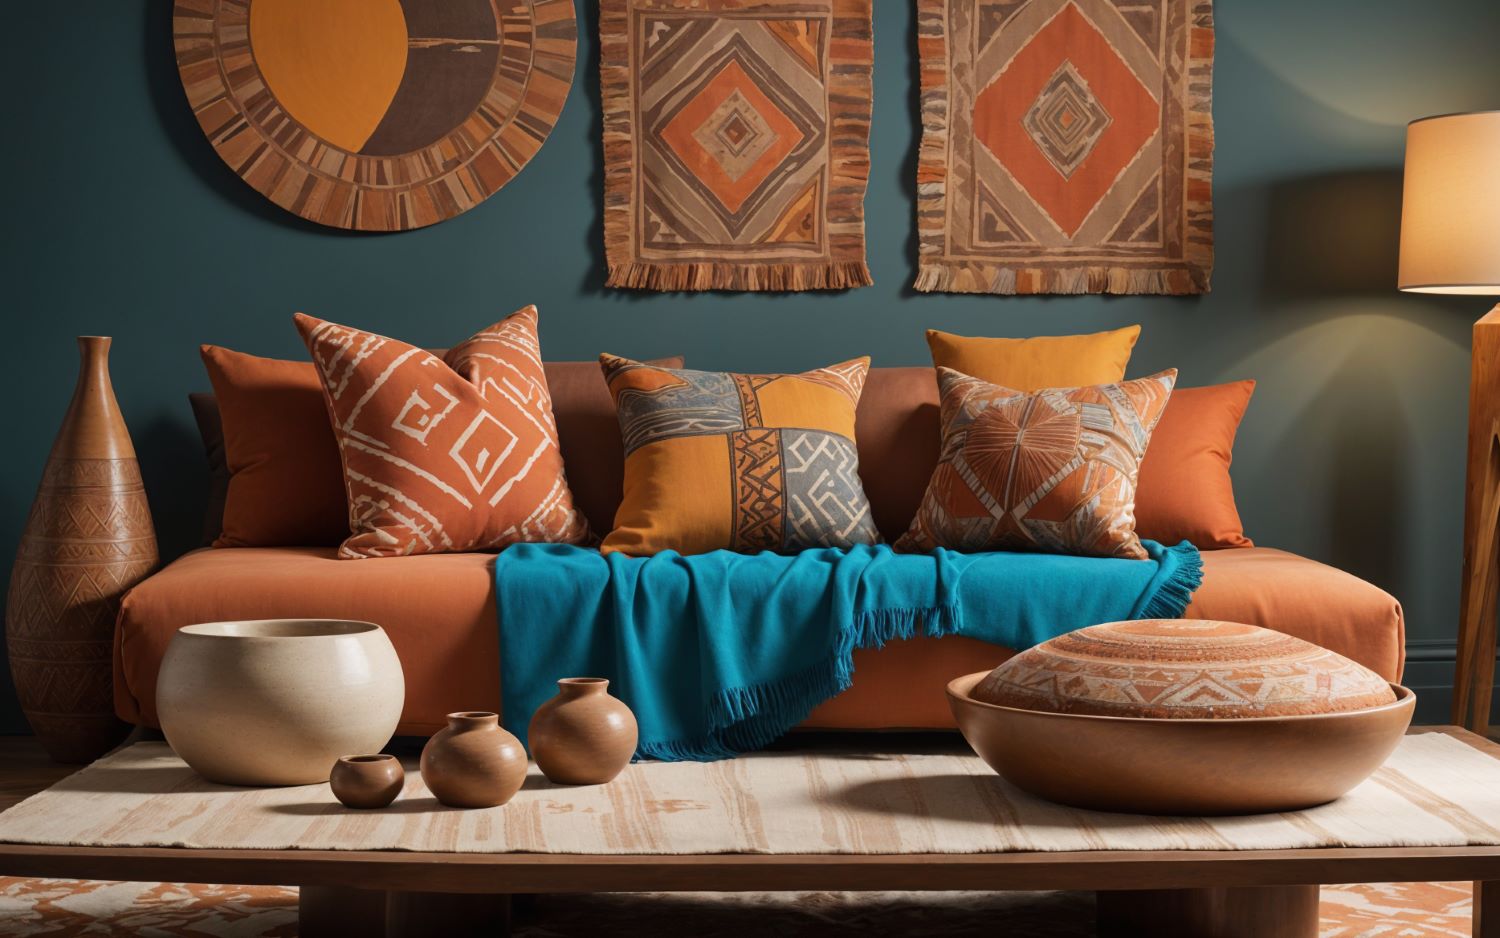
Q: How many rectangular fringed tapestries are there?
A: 2